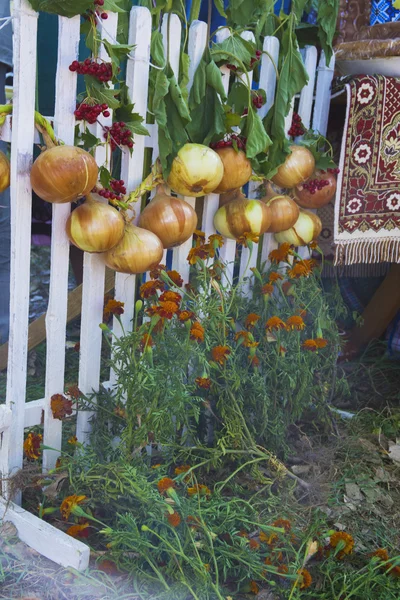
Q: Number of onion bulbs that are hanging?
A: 12